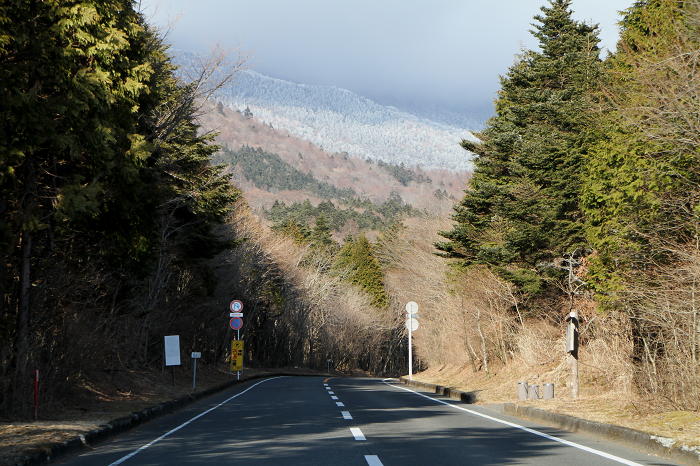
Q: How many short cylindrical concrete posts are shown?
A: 3